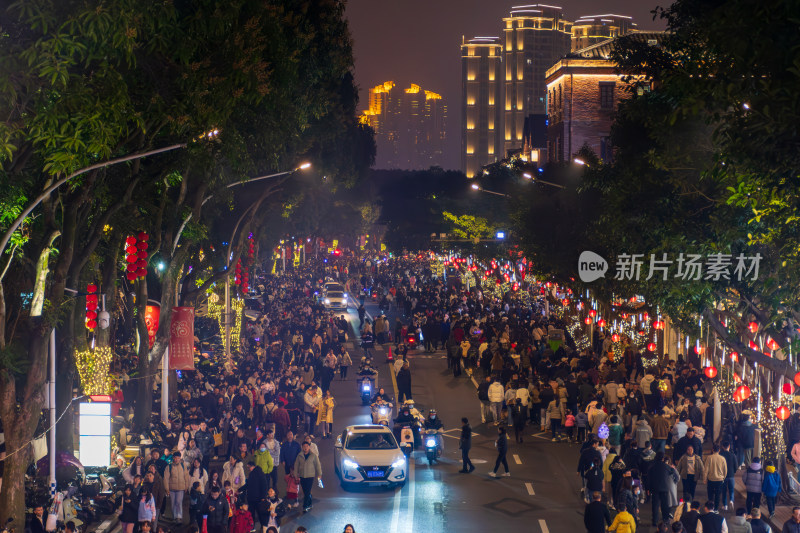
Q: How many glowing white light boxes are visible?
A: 1